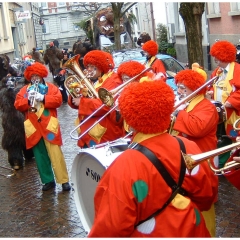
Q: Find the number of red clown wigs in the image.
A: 7